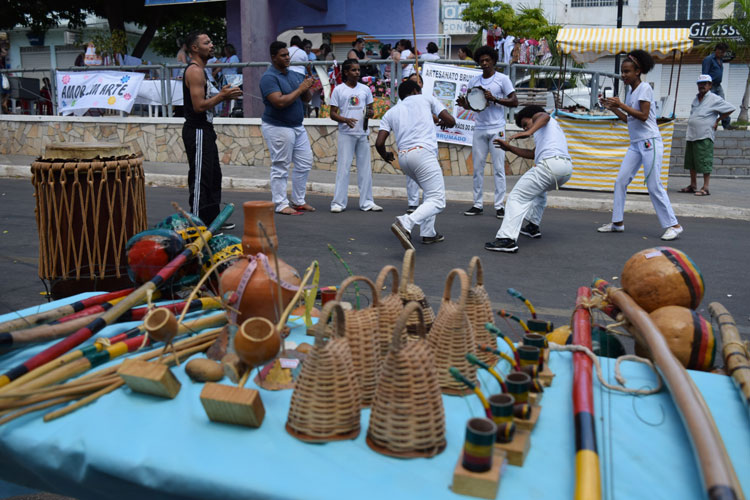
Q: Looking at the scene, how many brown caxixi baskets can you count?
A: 7